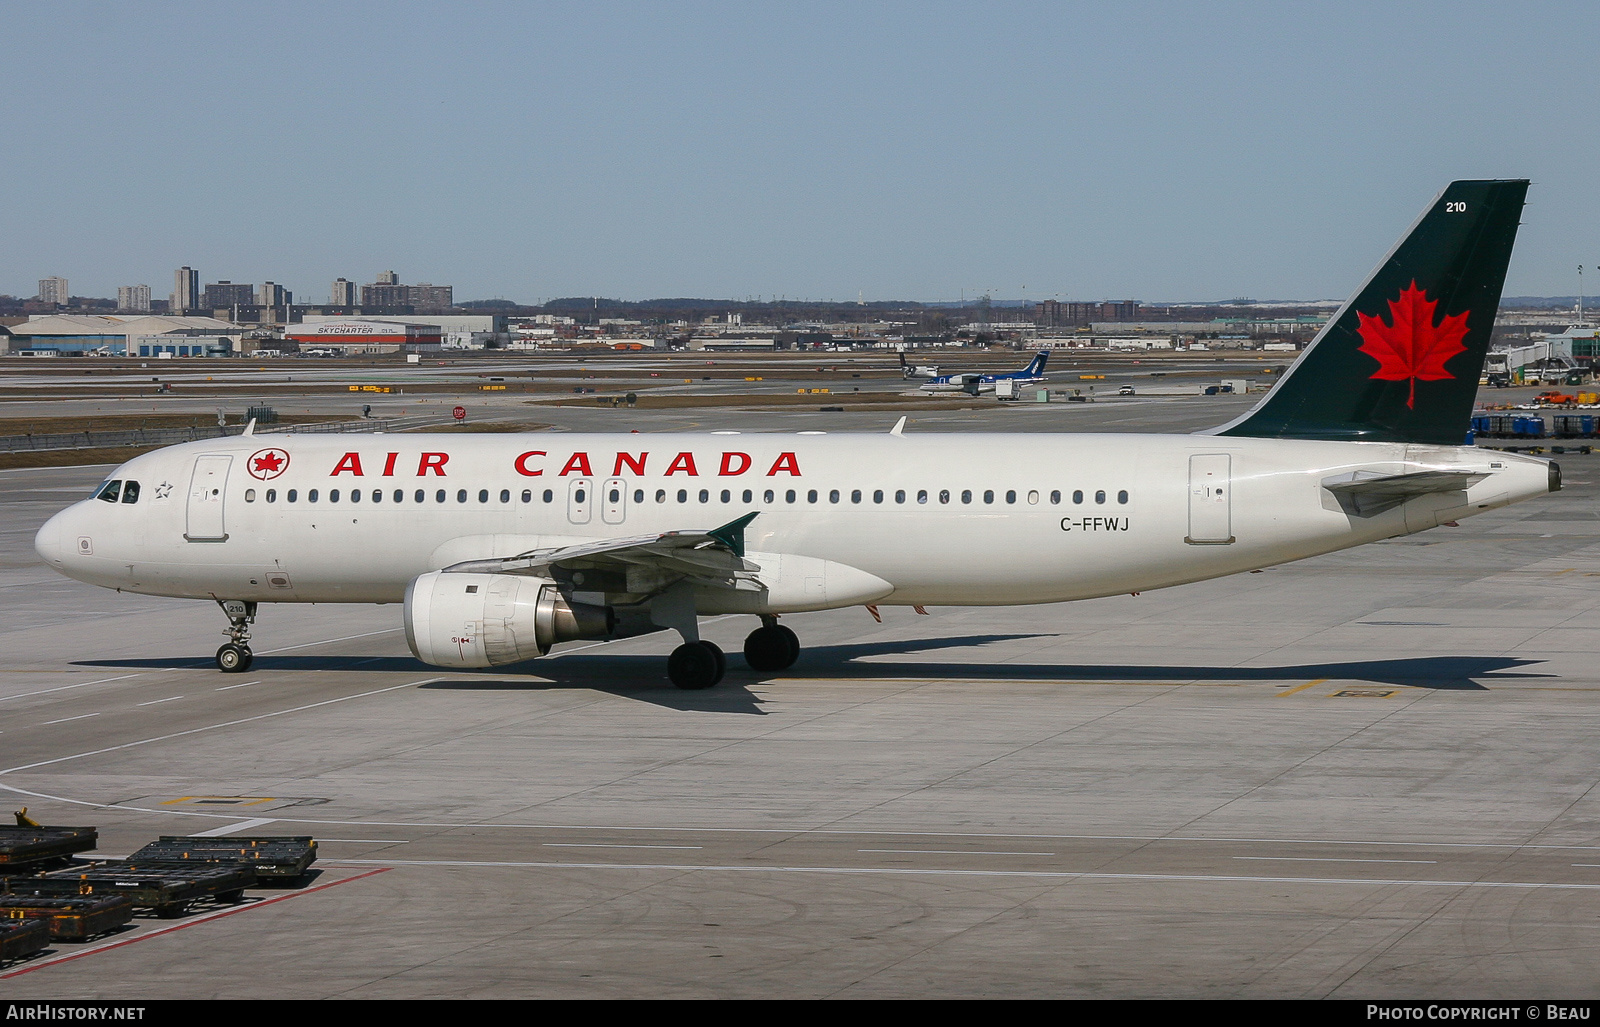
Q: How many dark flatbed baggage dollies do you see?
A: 5